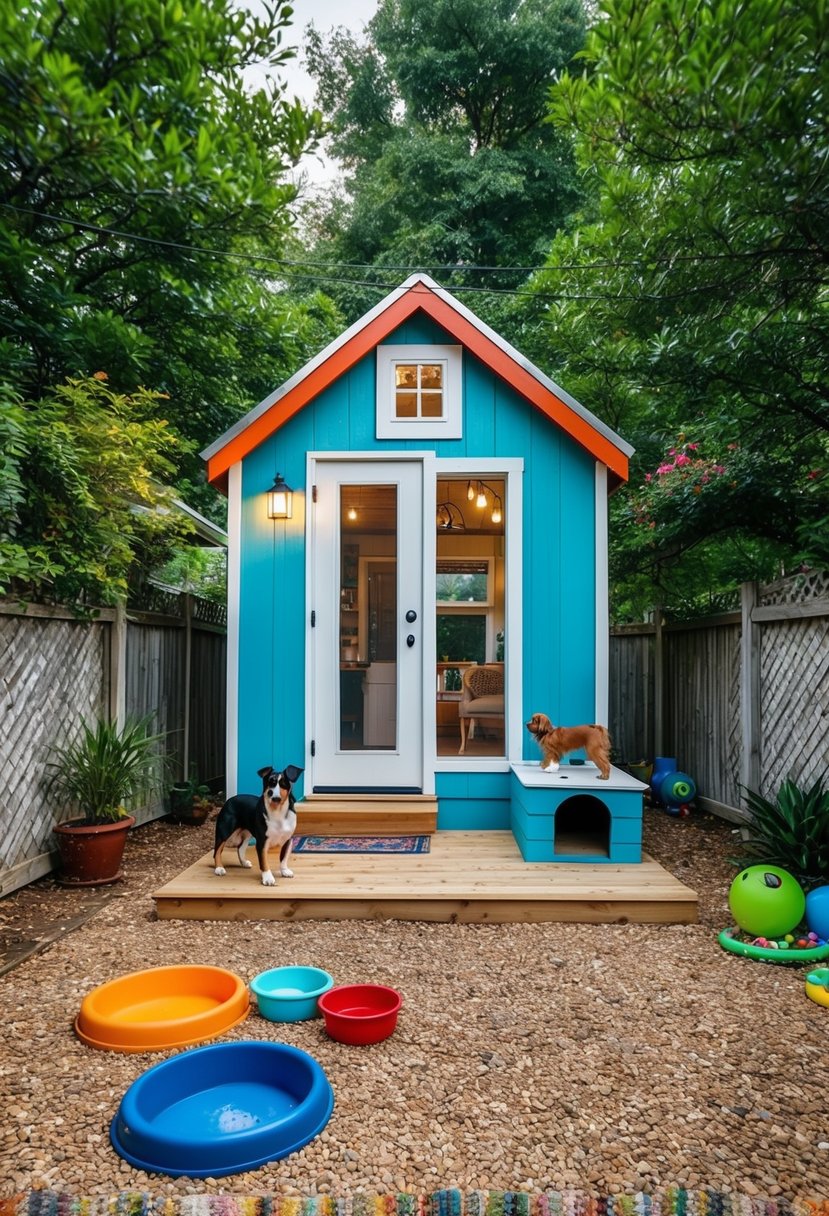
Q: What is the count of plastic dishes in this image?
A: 4